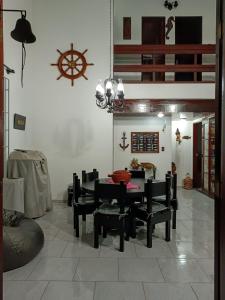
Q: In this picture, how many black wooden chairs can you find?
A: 6